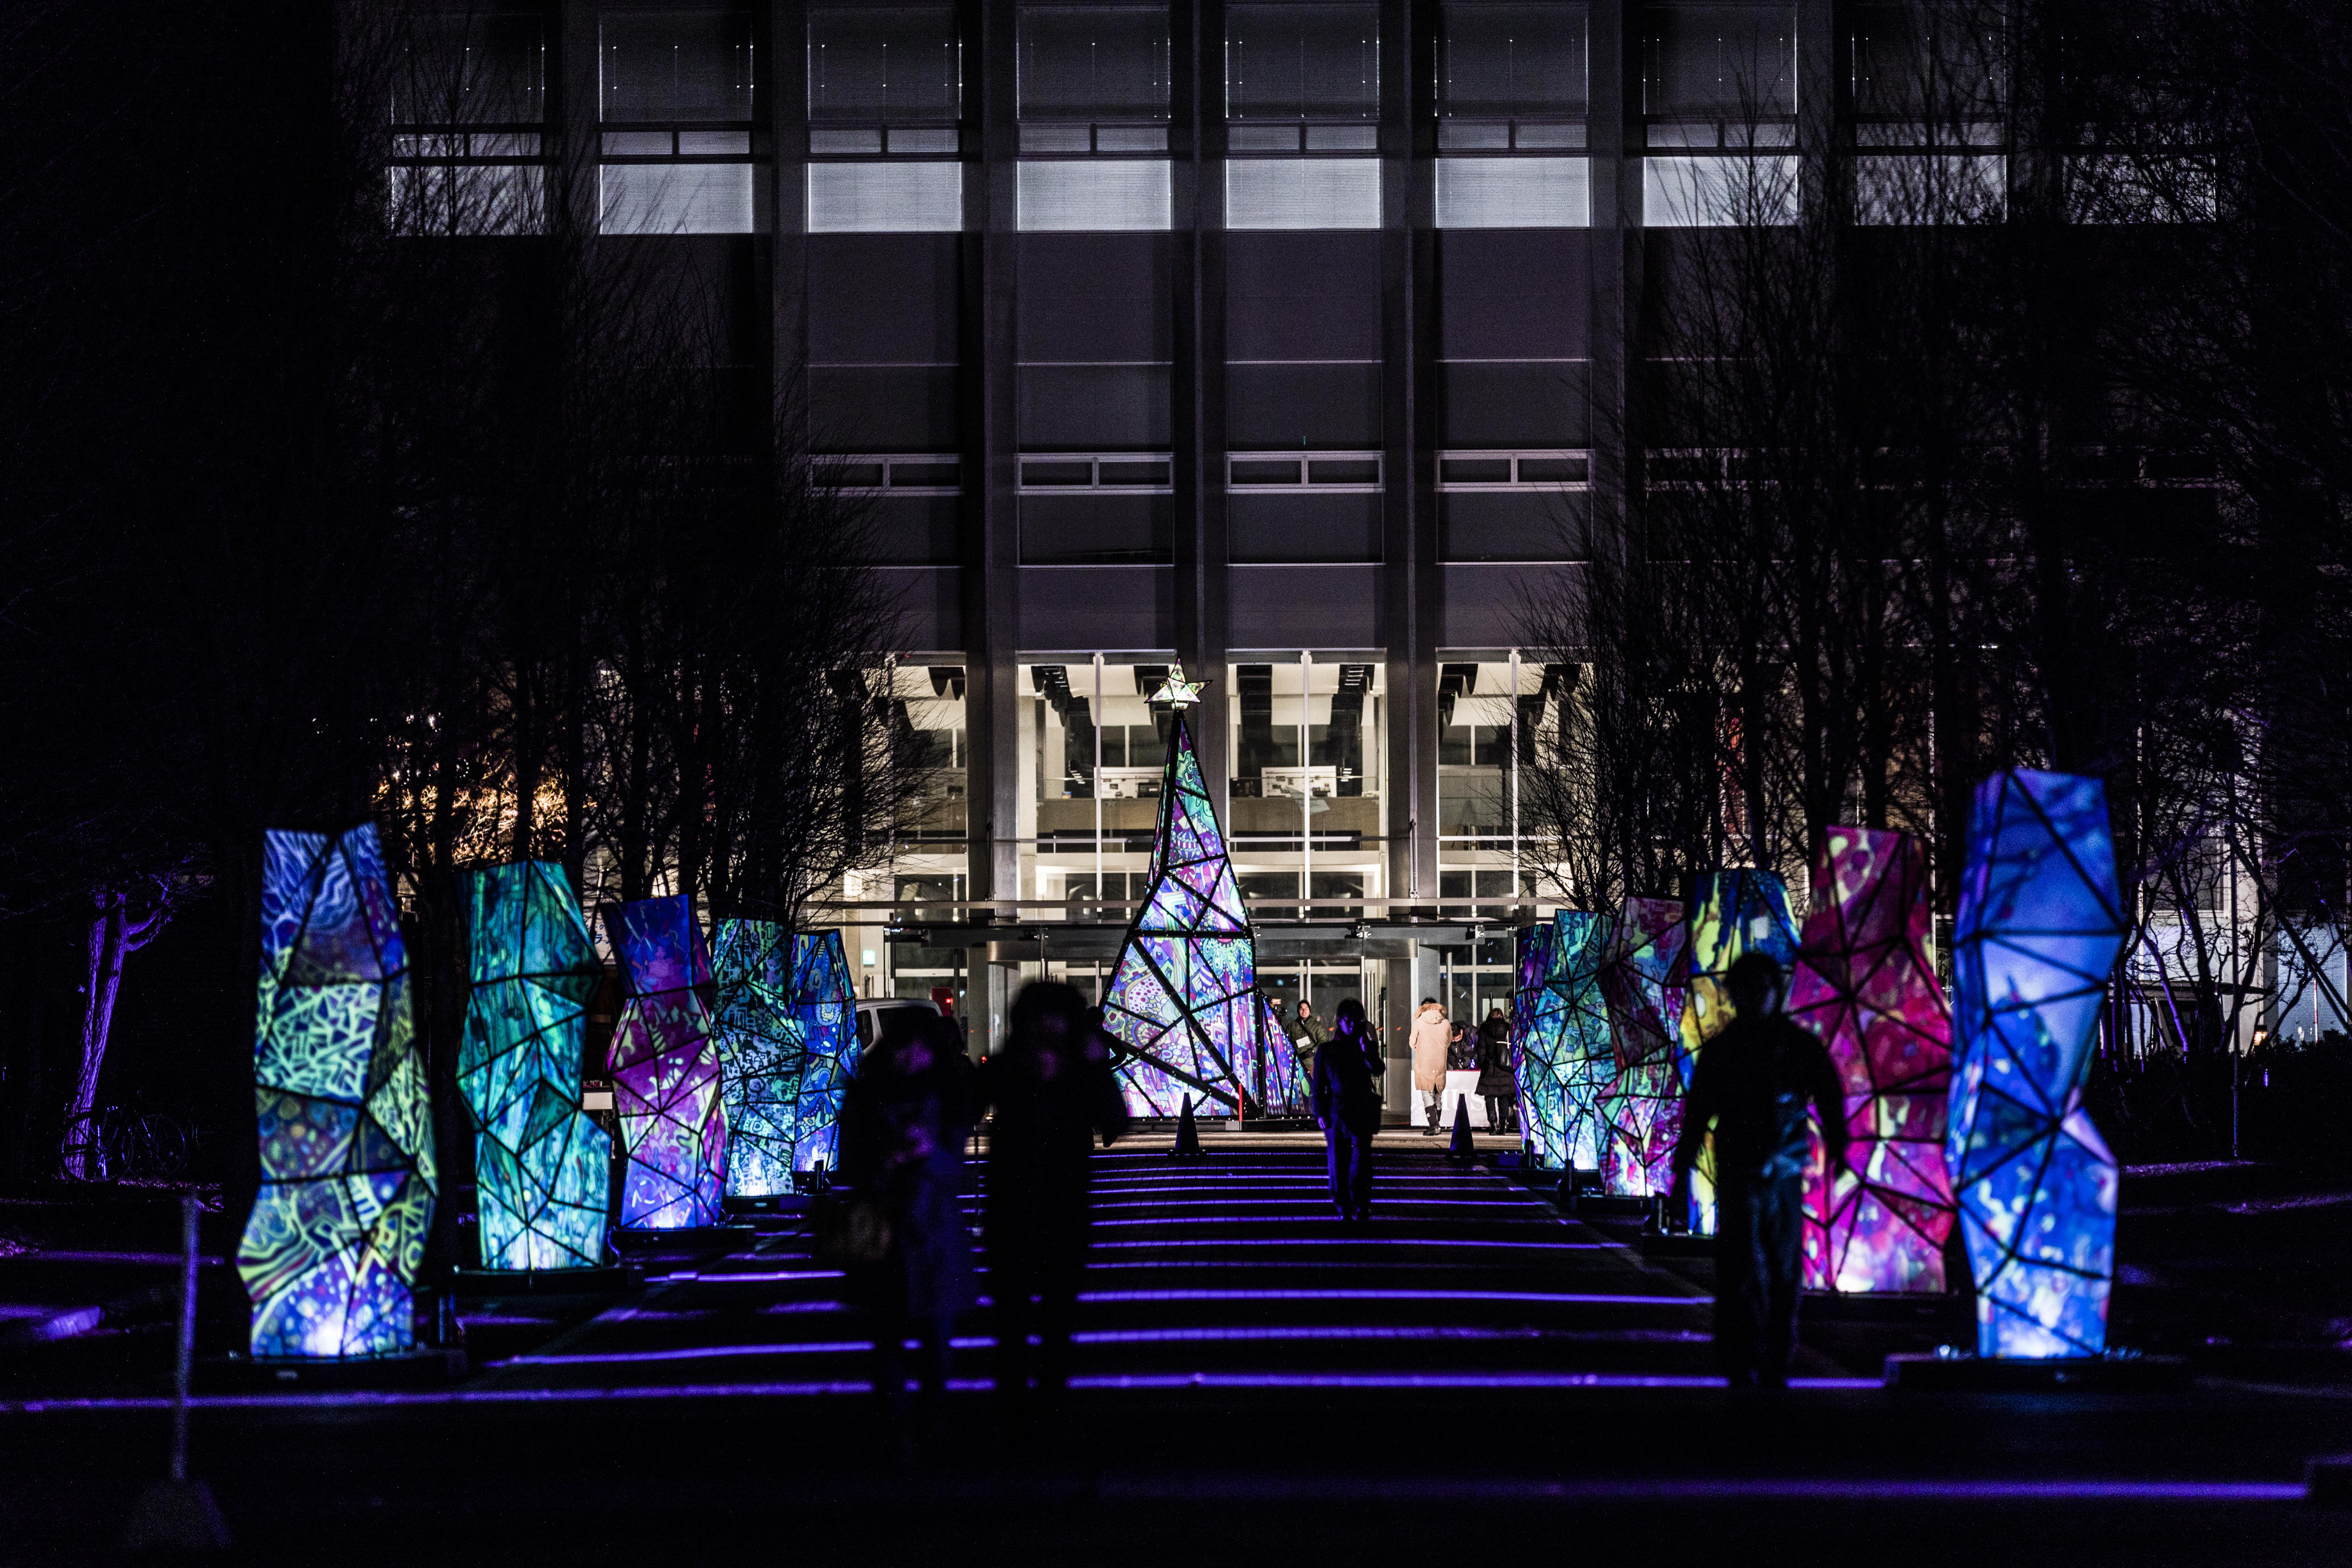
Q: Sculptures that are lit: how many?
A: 12